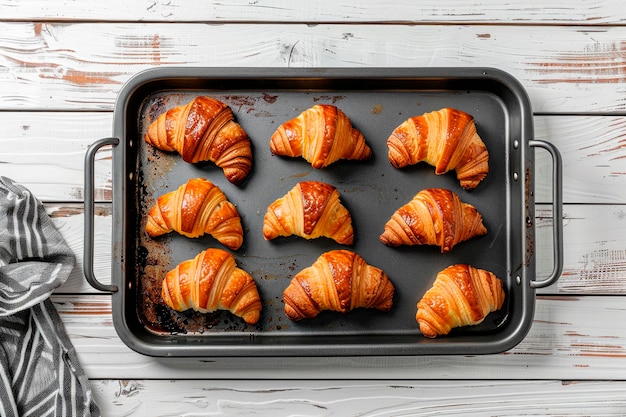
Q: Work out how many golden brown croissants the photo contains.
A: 9